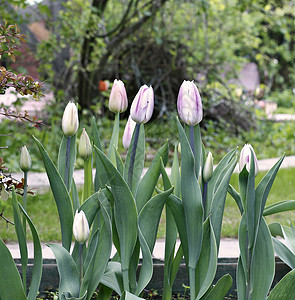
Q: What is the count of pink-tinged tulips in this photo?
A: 5